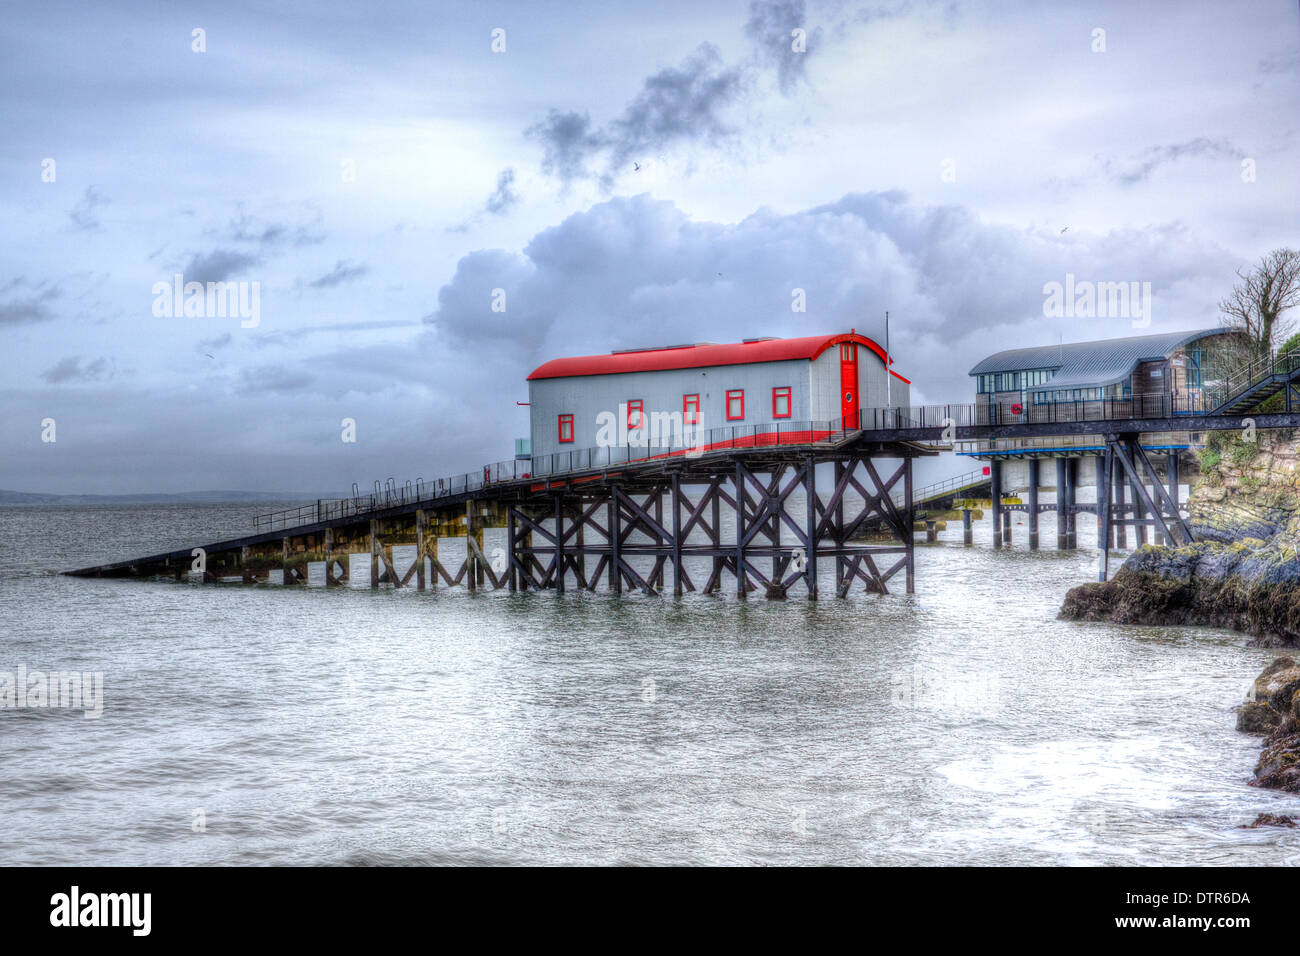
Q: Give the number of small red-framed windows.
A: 5